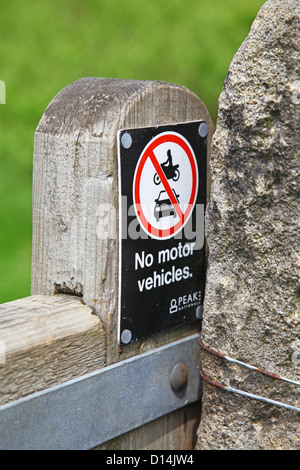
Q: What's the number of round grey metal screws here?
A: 5